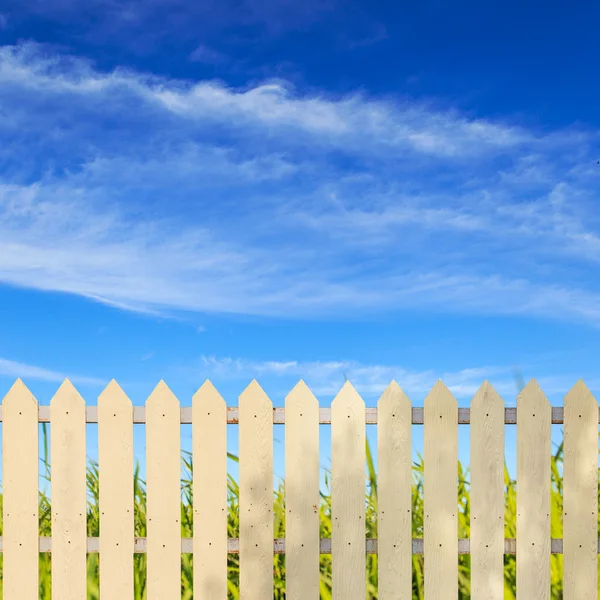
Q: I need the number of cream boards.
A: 13